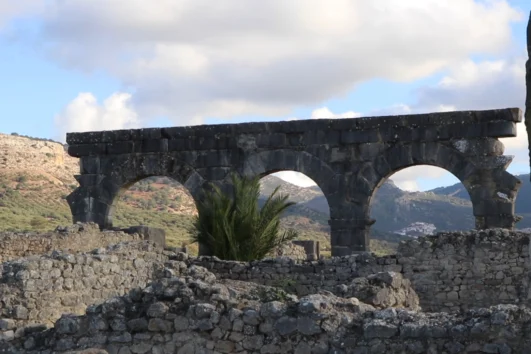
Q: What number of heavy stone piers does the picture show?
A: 4